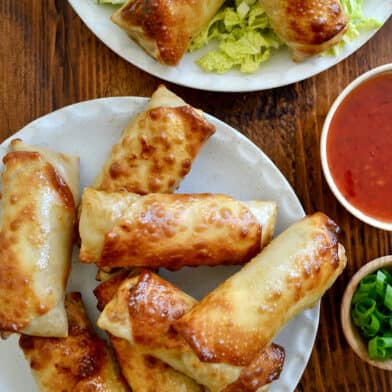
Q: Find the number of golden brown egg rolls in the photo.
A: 9